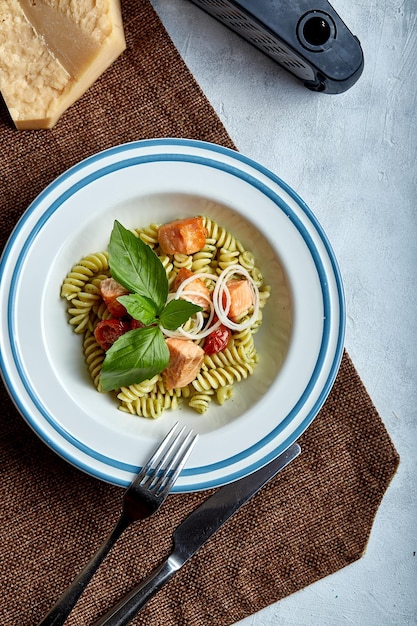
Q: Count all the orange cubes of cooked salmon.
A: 5